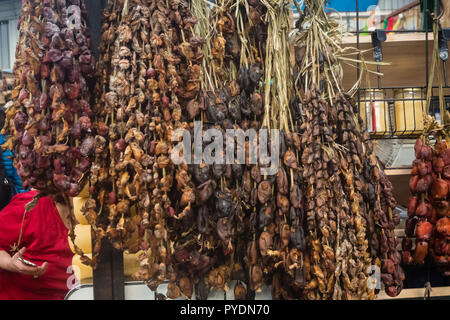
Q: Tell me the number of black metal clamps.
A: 2